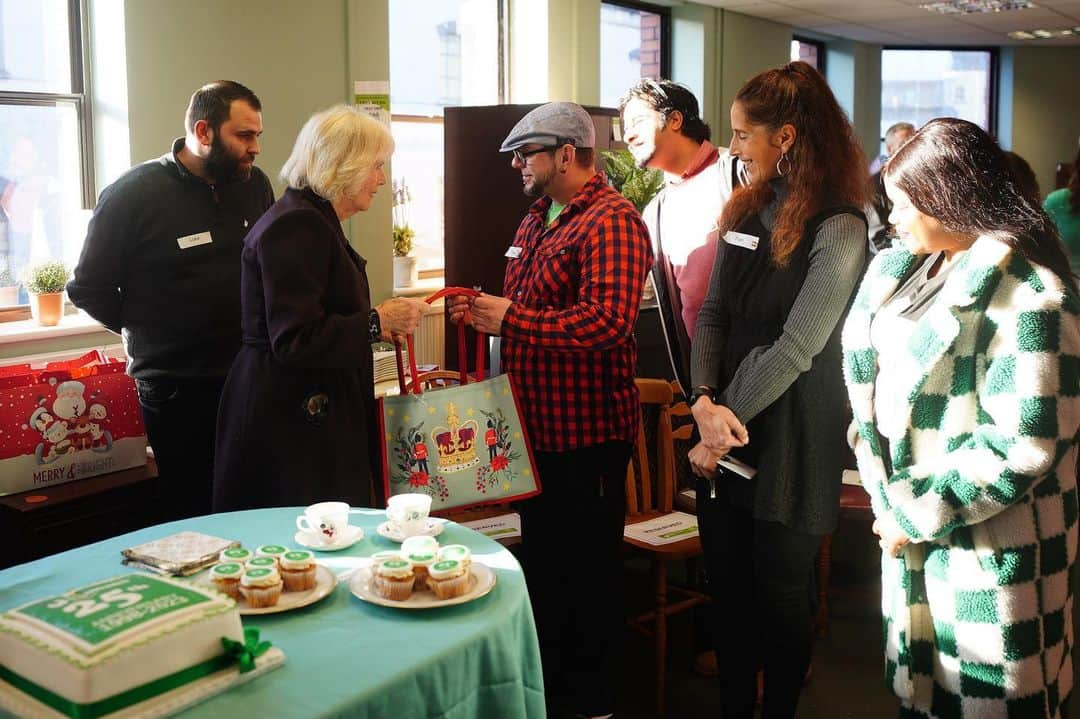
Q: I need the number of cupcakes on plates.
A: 12